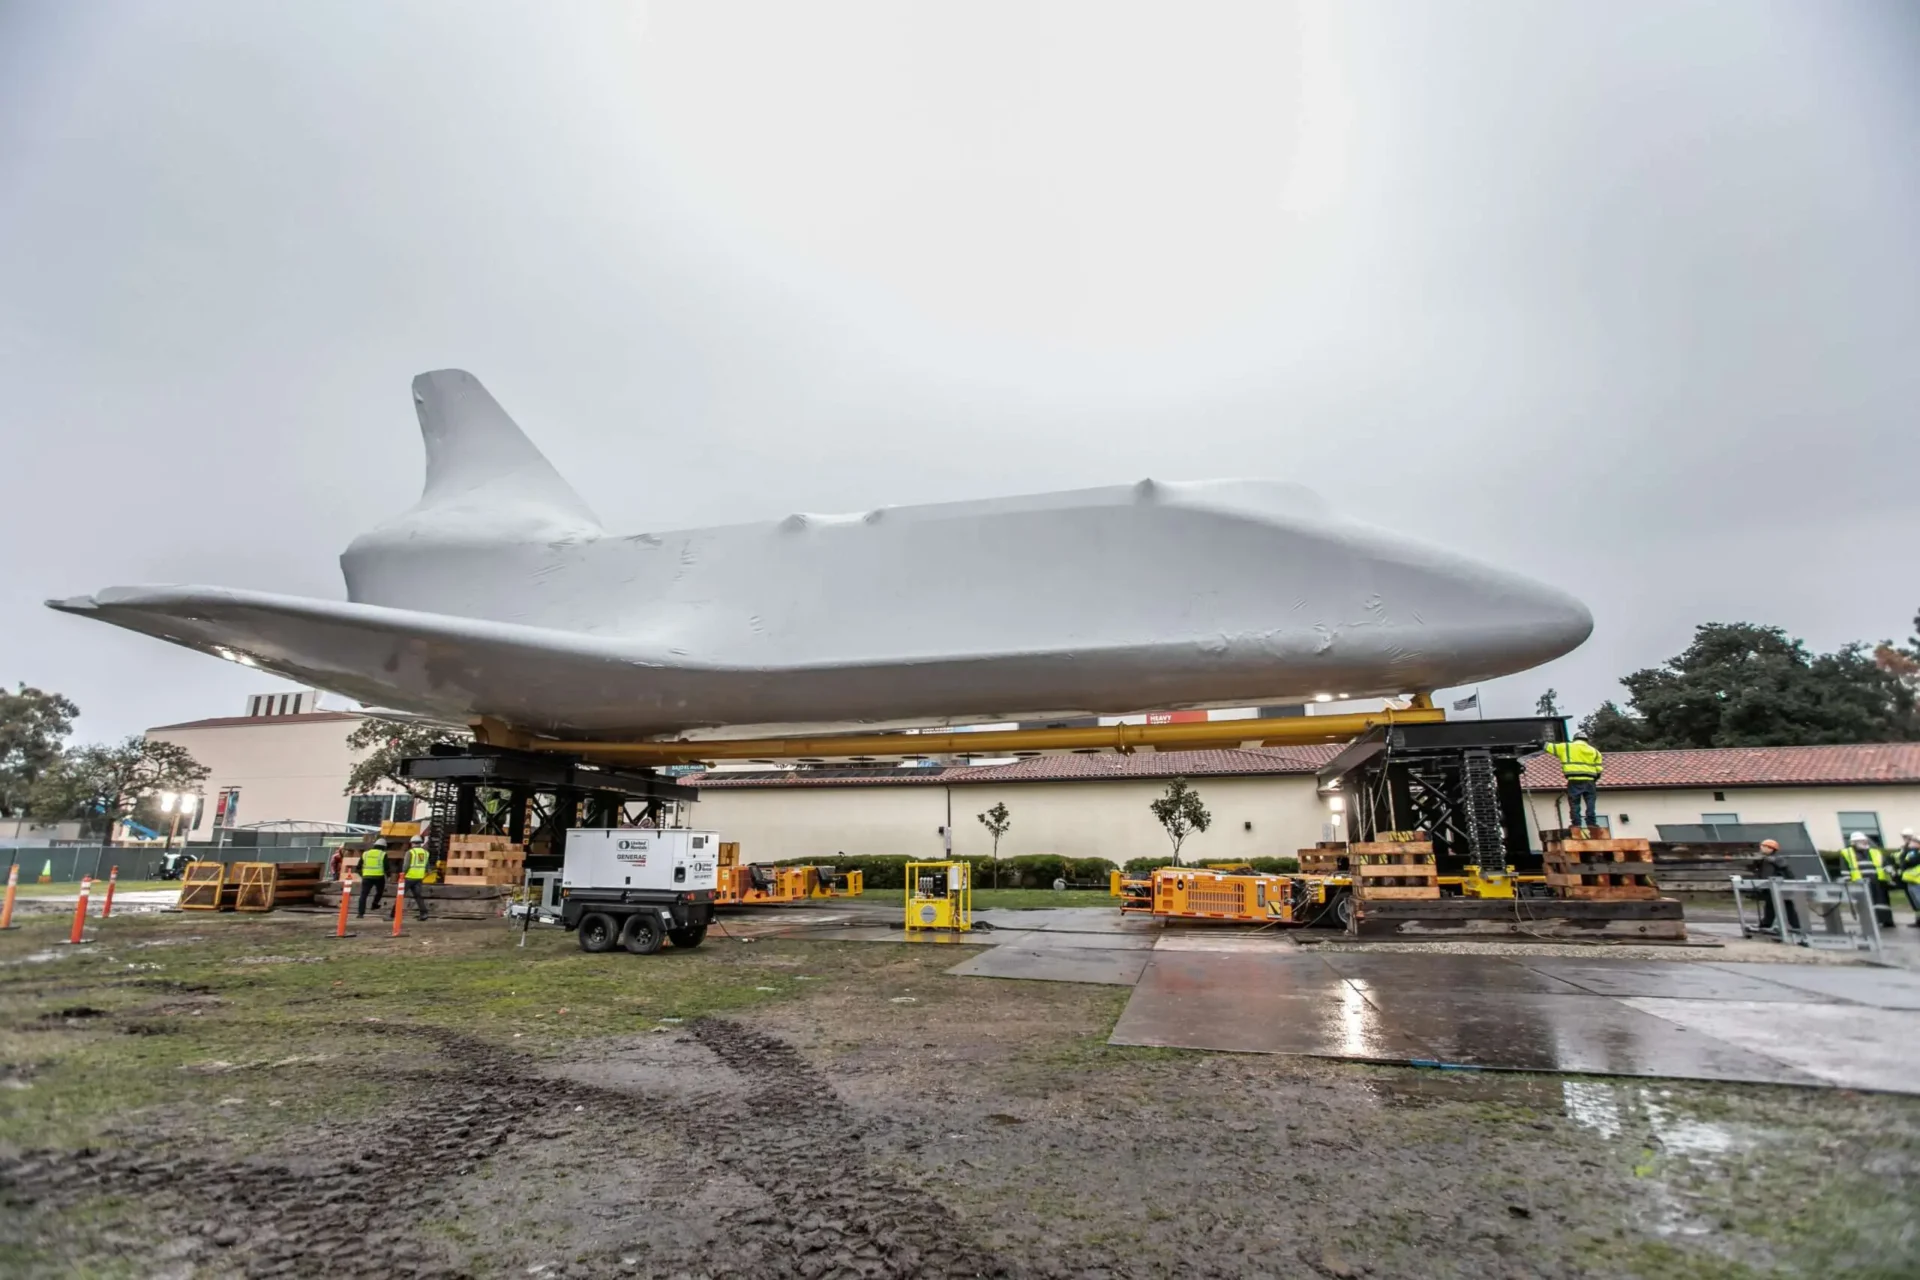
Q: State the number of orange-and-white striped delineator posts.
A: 5